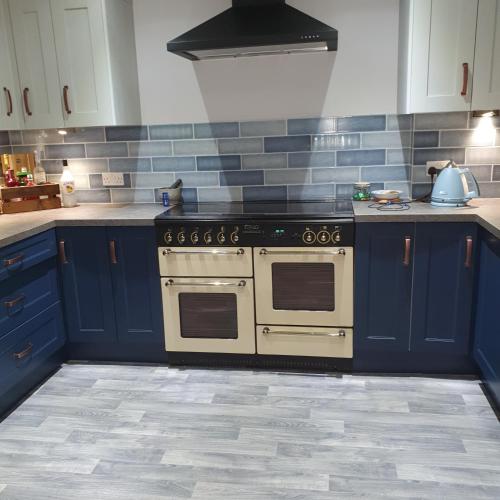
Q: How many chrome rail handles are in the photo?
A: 4